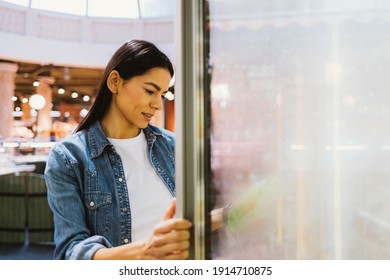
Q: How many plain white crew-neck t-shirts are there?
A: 1